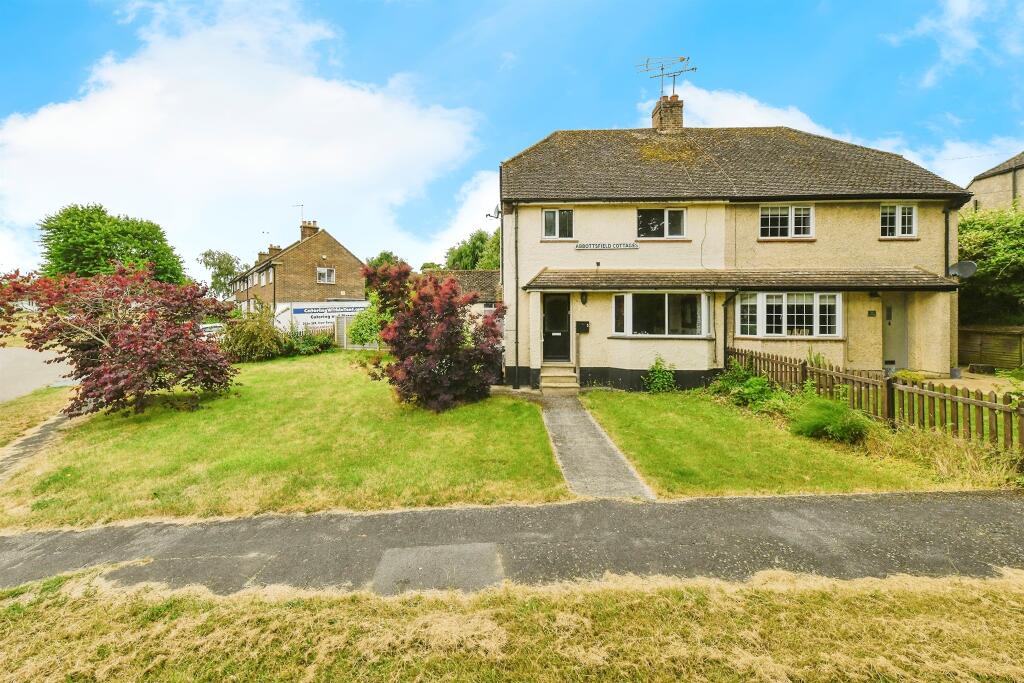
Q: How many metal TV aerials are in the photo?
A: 3